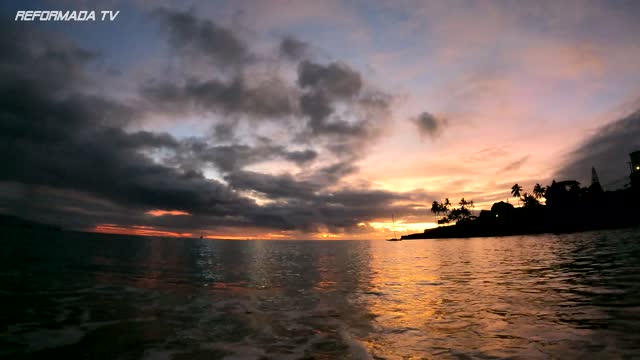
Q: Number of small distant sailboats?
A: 2